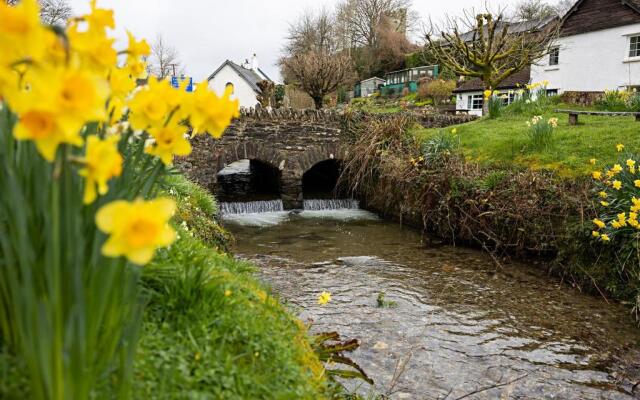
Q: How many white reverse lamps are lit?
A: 0